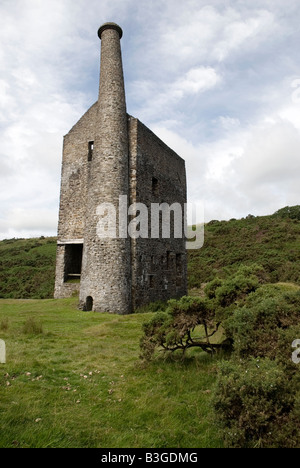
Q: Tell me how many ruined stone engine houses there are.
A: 1